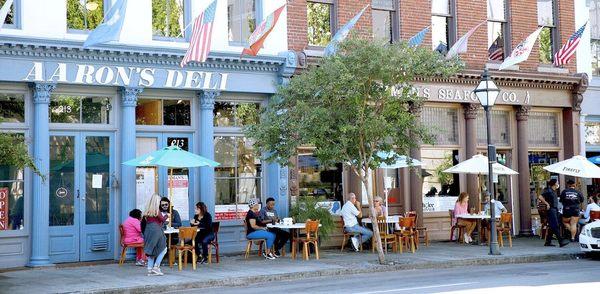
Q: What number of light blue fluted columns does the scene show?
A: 3